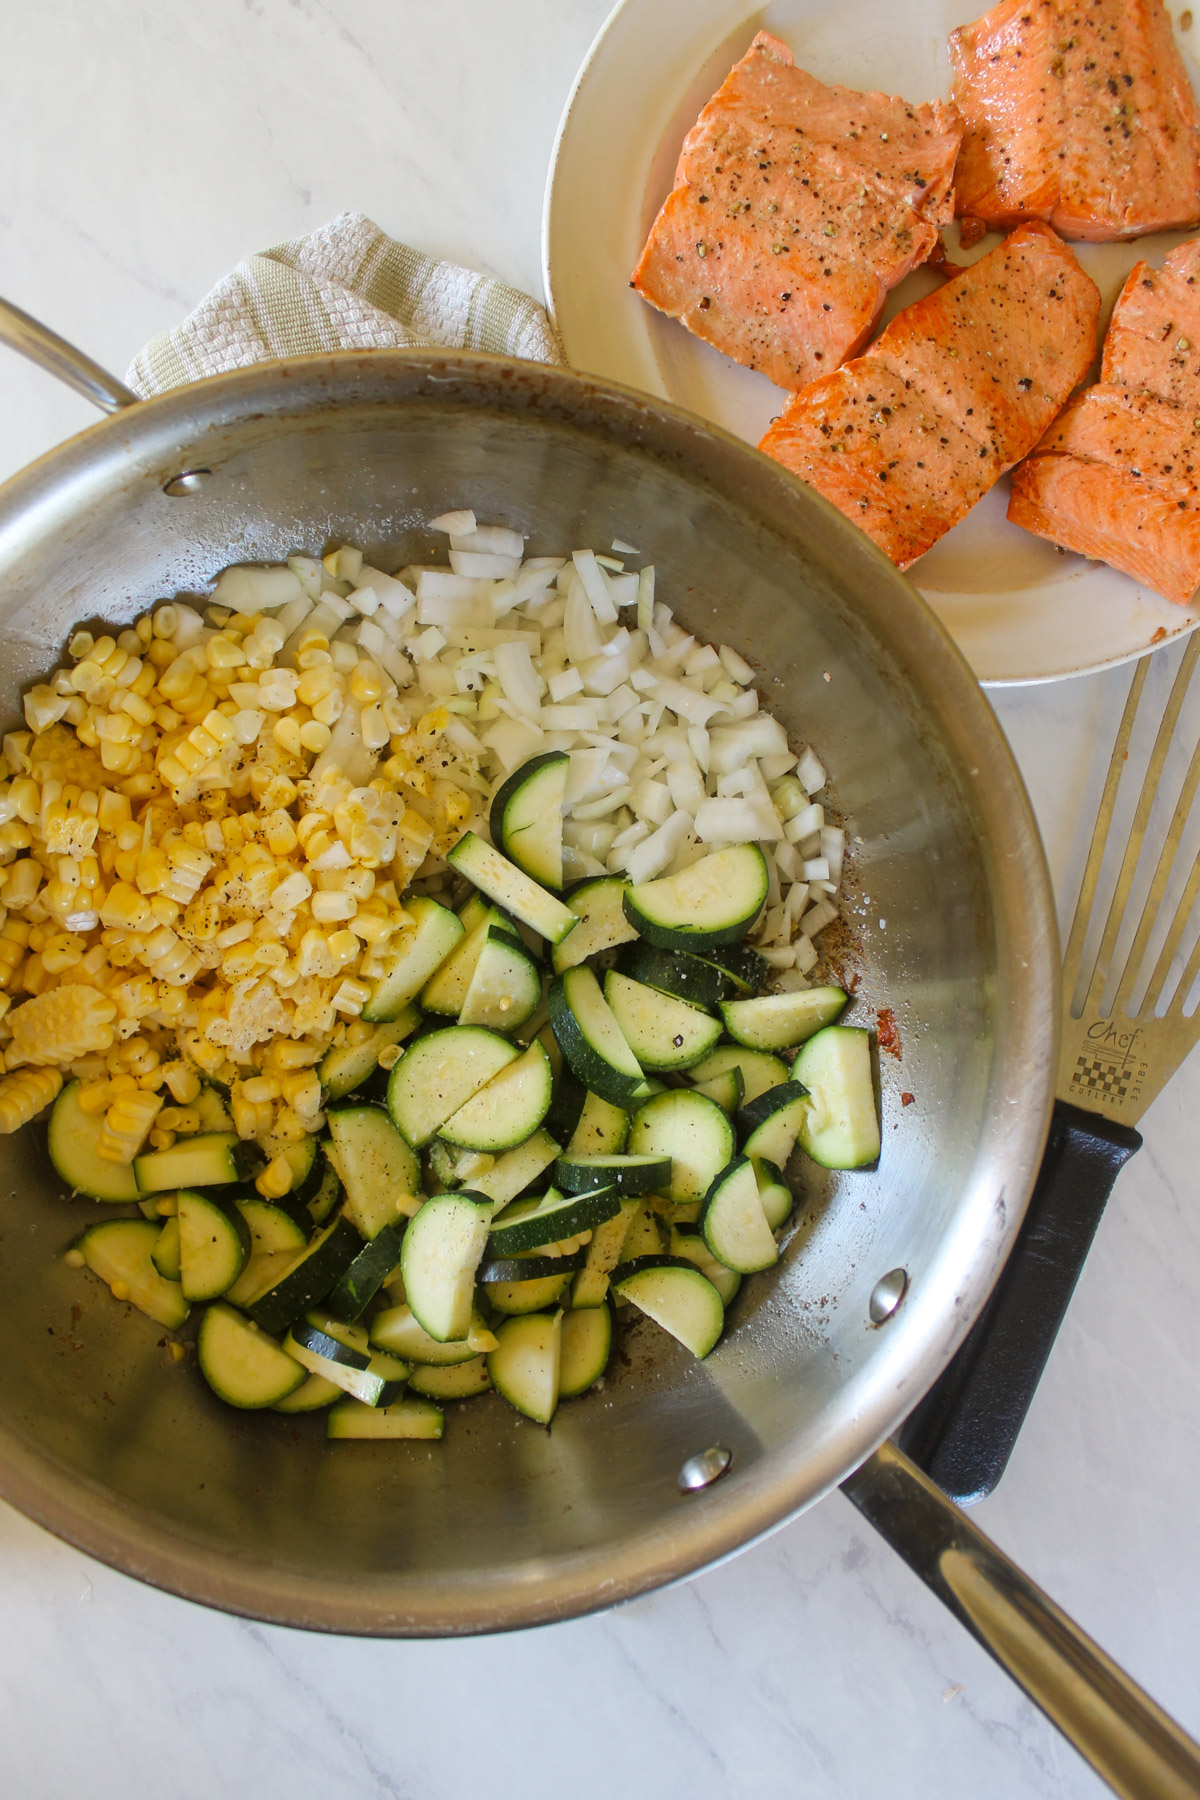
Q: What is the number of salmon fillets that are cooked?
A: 4